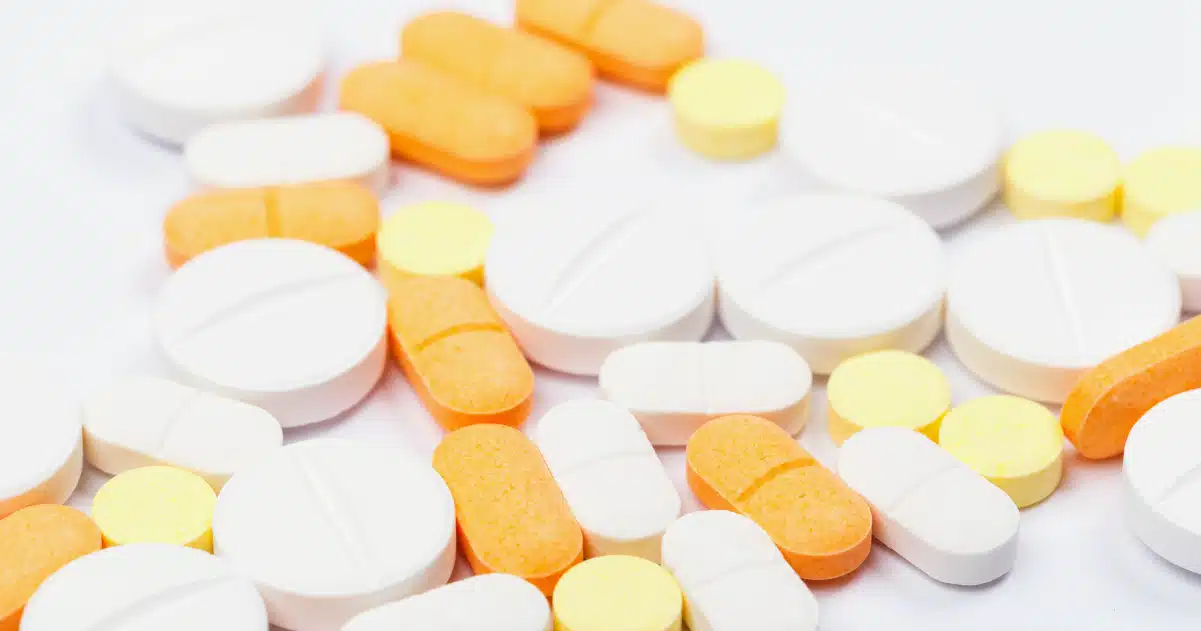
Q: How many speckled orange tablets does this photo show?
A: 9